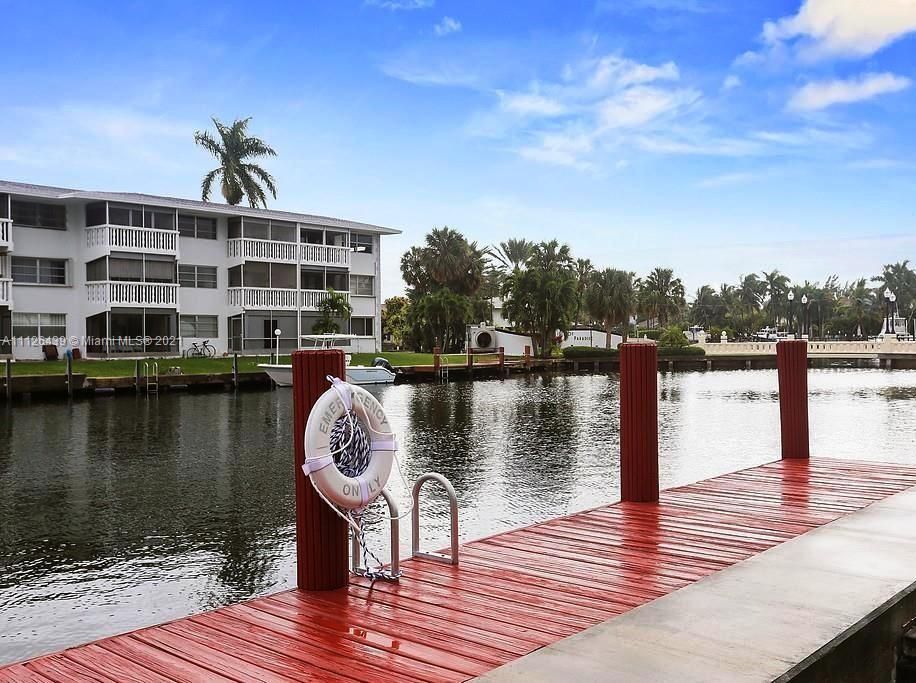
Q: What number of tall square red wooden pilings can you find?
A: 3